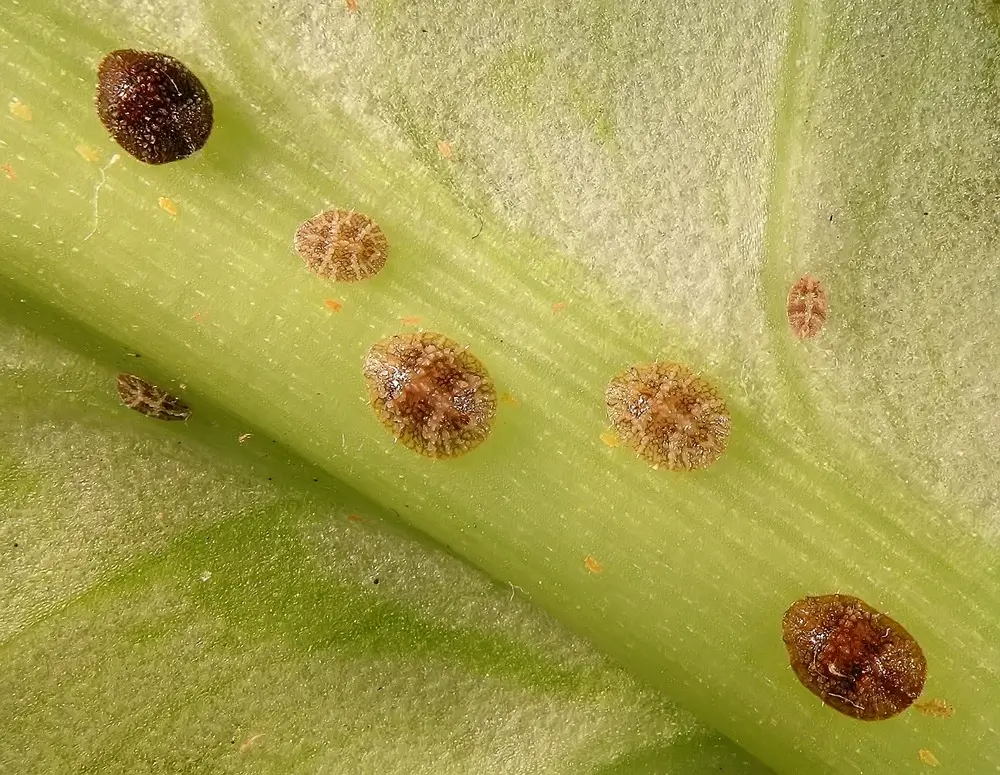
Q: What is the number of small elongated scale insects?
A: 2